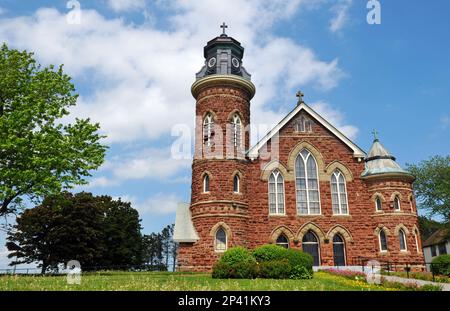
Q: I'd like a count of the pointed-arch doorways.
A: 3